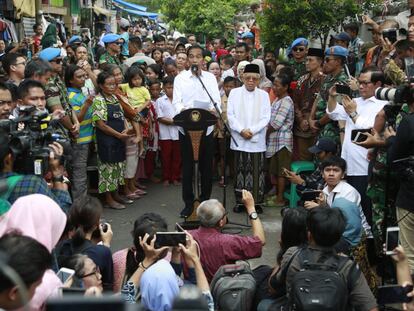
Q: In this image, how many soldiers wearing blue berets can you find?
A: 6